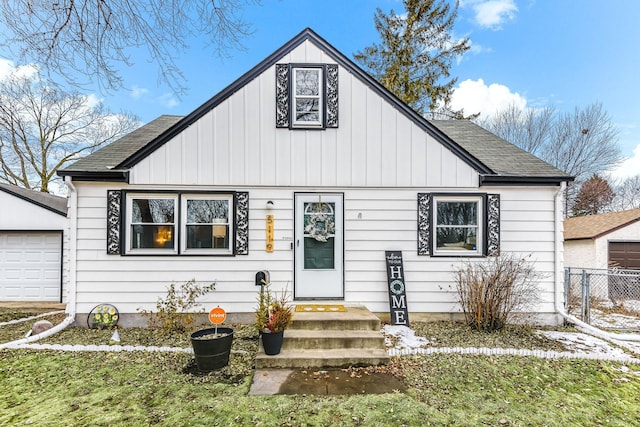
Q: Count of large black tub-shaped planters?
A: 1